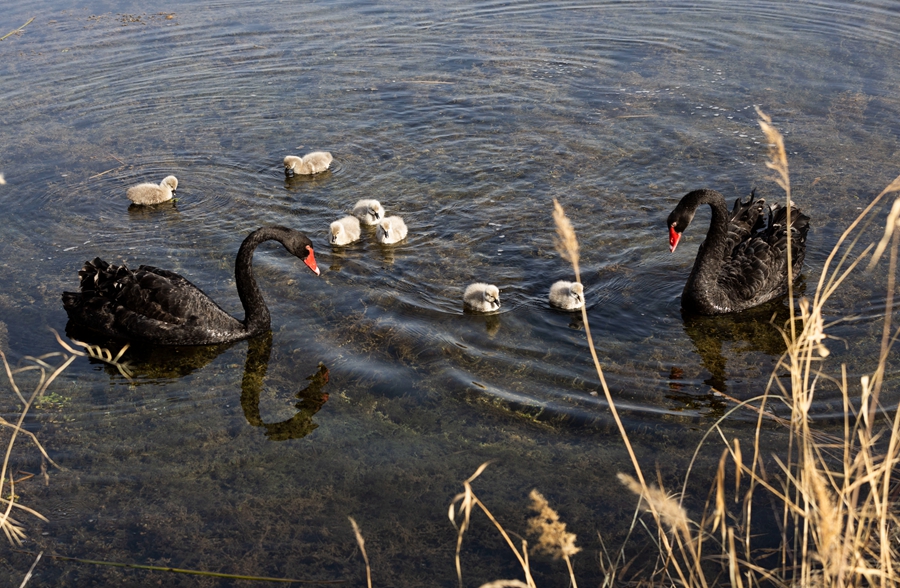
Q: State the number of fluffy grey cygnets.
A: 7